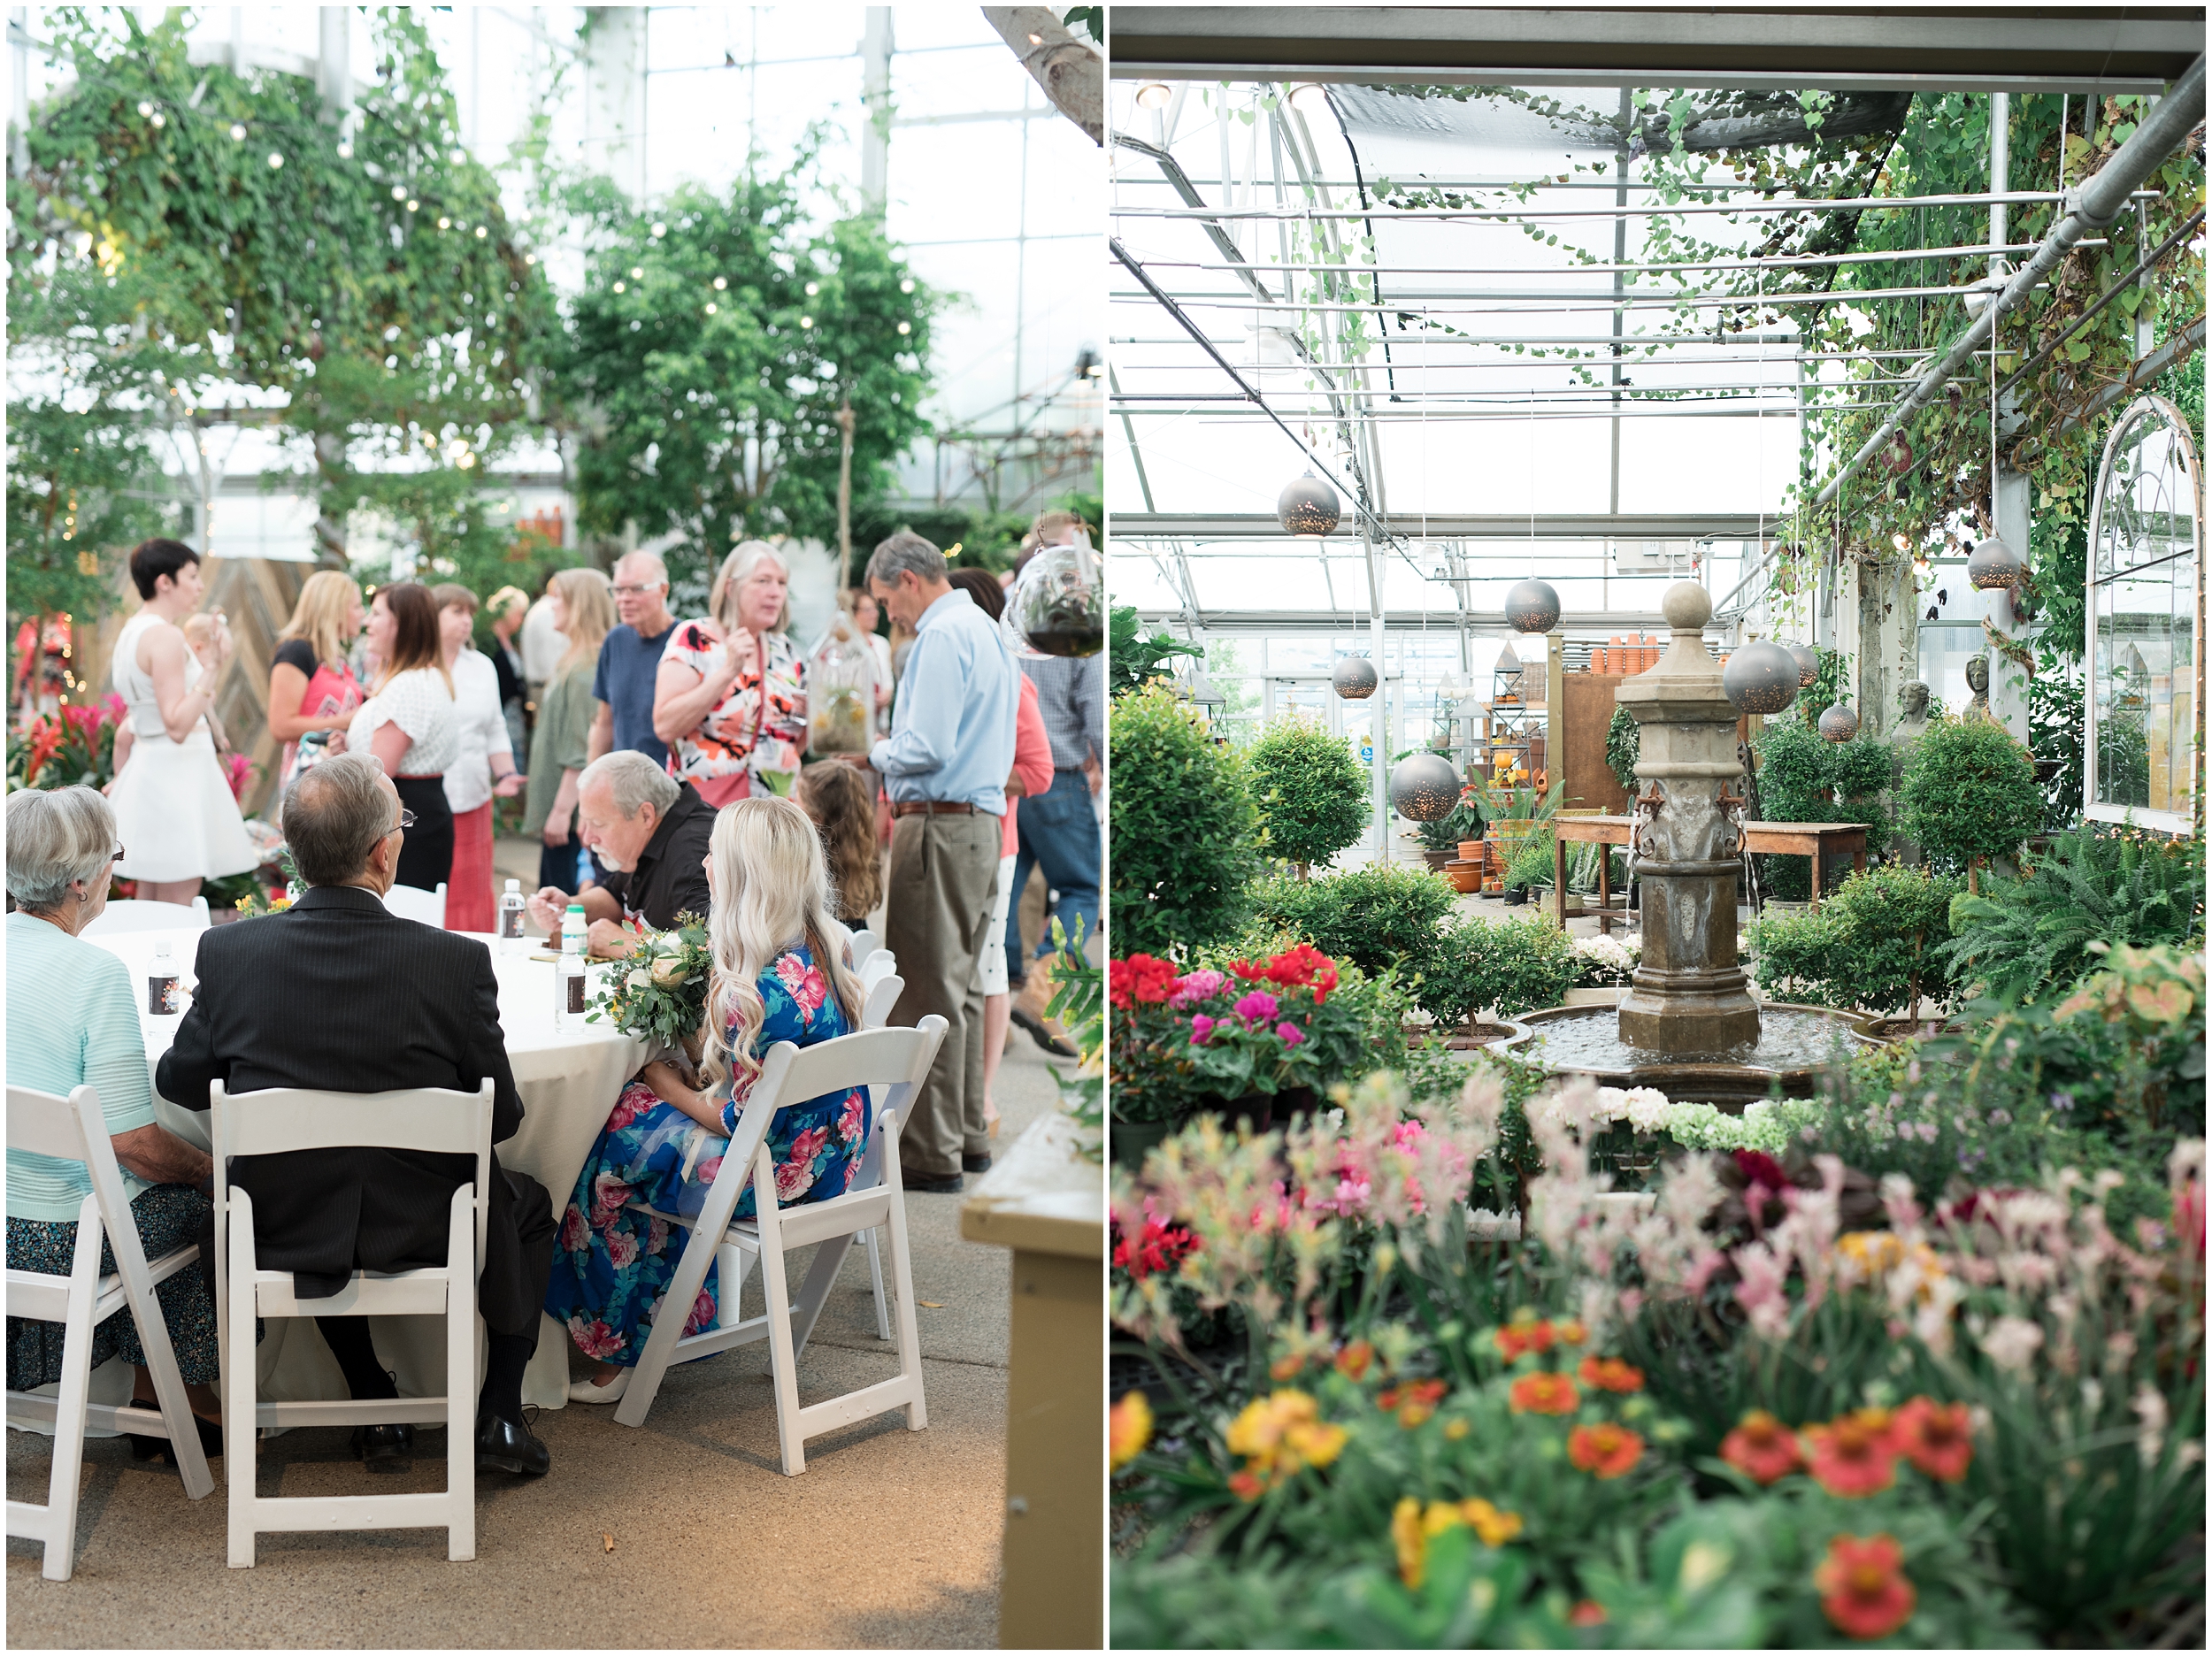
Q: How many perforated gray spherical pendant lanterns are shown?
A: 8